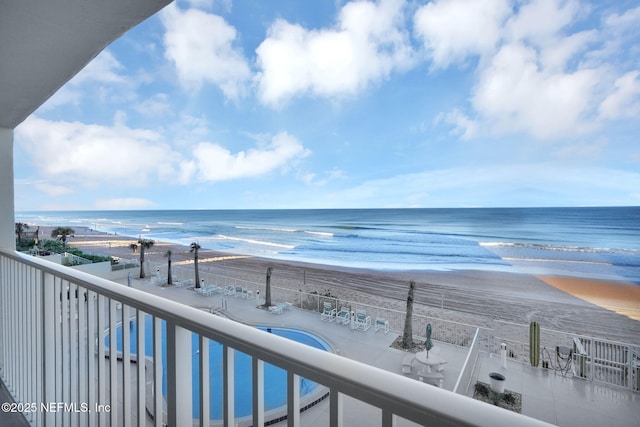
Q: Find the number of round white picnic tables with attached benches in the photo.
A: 1